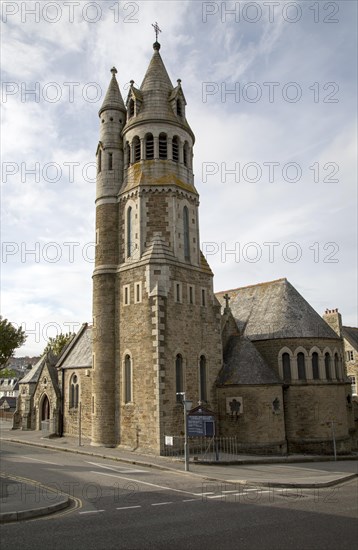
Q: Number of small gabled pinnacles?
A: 2